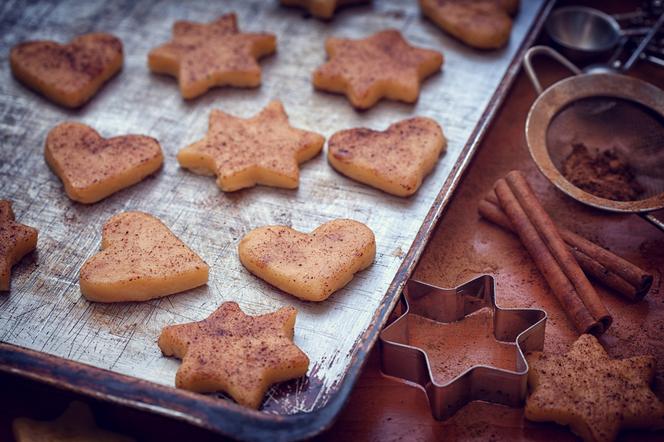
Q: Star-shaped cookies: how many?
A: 8